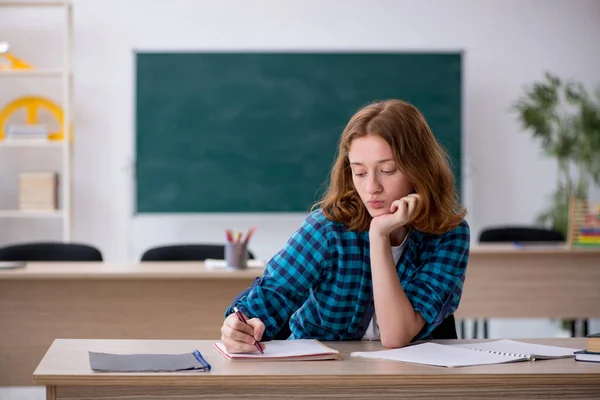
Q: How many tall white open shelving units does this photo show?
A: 1